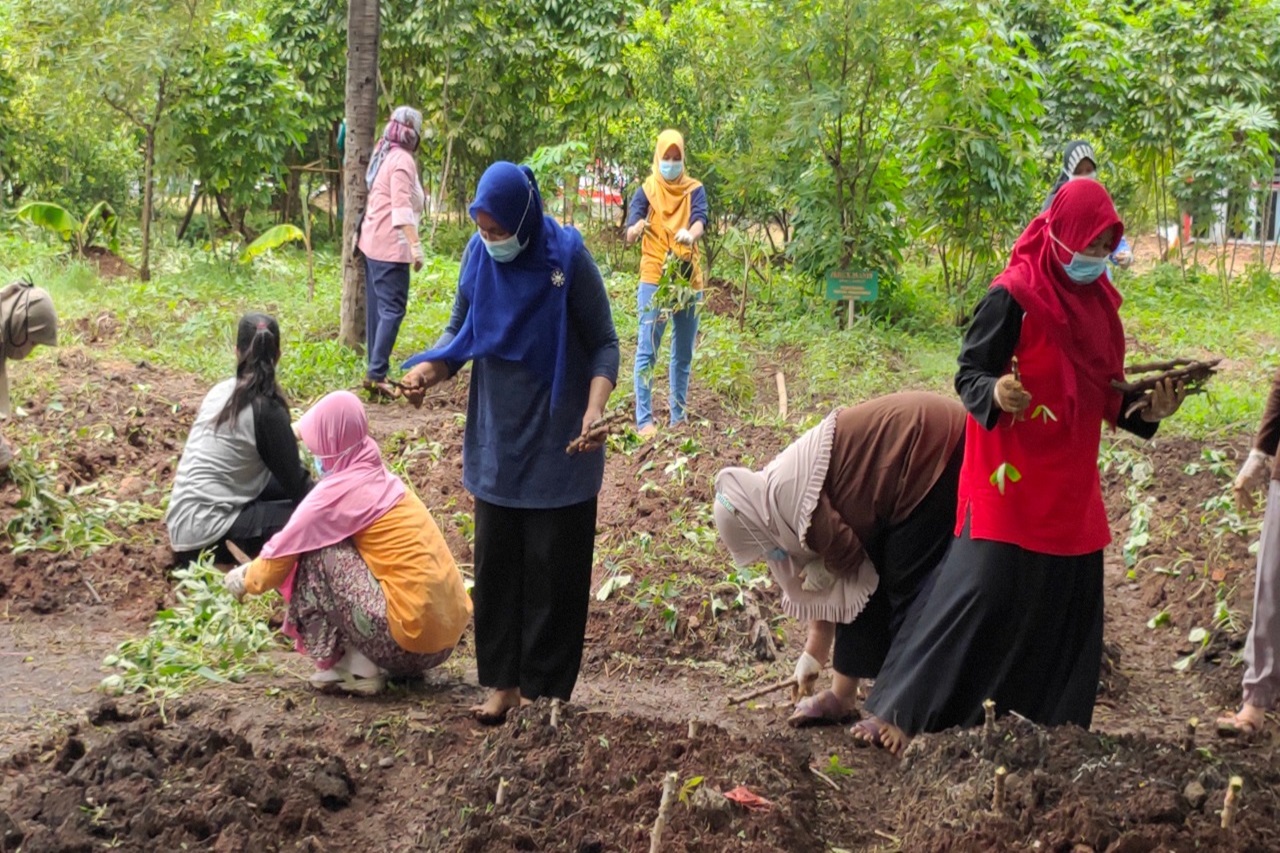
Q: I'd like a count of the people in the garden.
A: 10